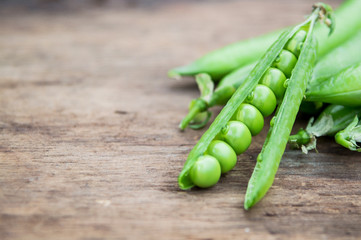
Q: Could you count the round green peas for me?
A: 8